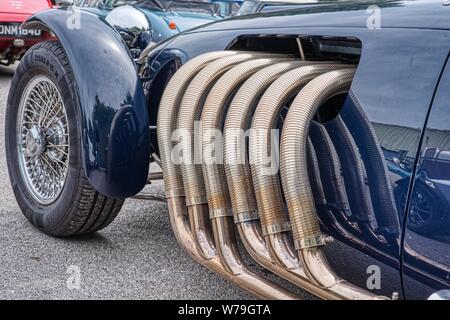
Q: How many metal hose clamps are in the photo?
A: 6